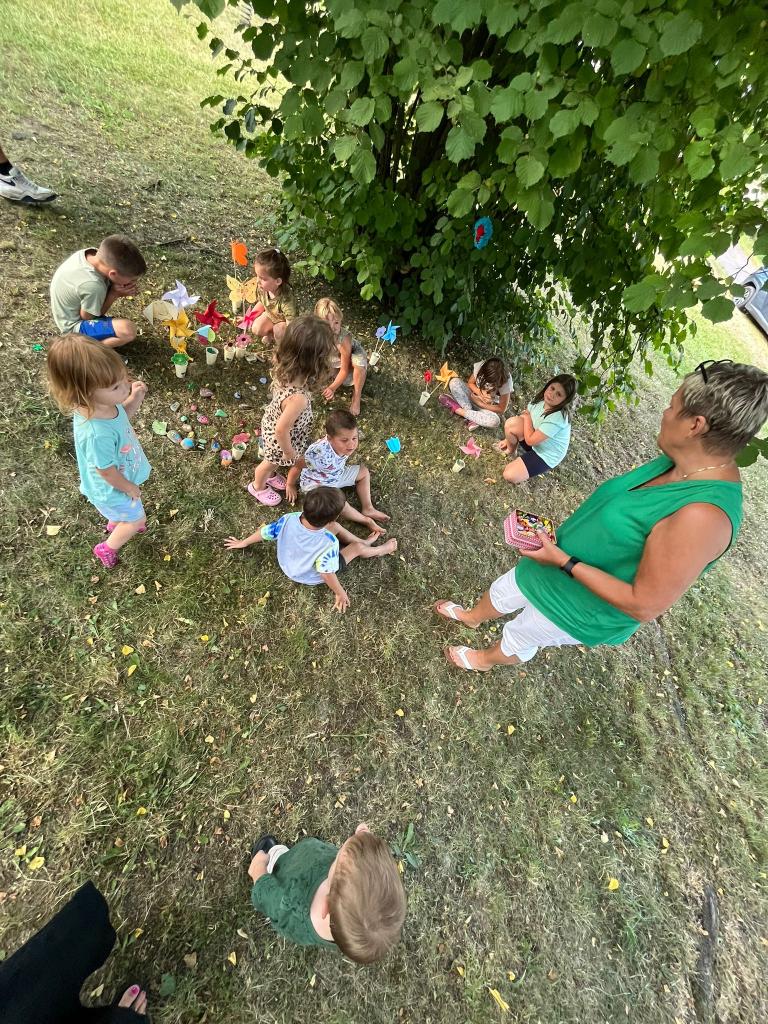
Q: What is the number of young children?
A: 10